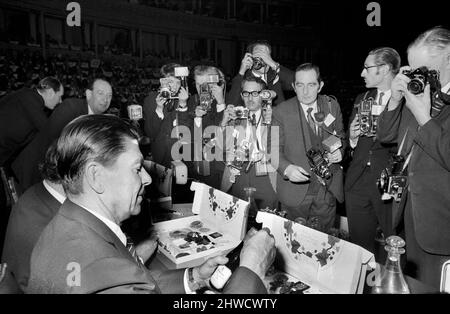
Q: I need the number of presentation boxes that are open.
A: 2